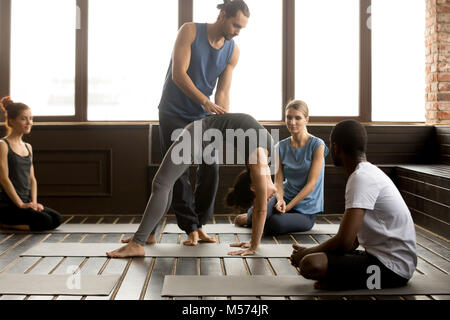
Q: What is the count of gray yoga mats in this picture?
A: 5